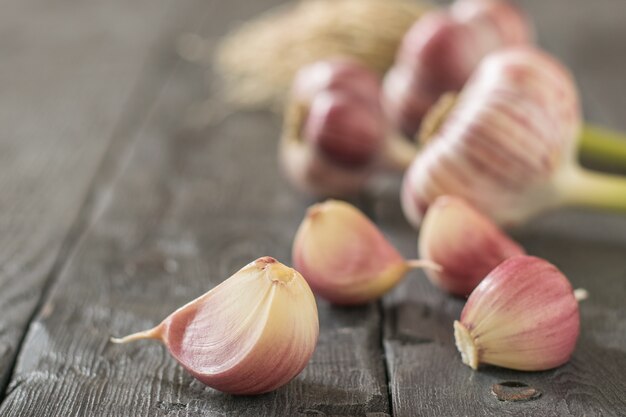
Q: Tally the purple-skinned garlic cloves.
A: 4